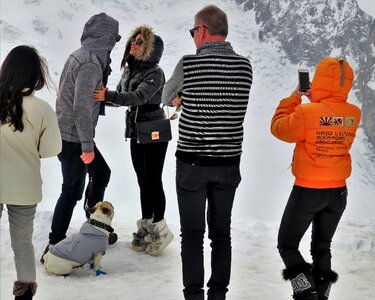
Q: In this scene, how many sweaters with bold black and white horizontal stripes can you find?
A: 1